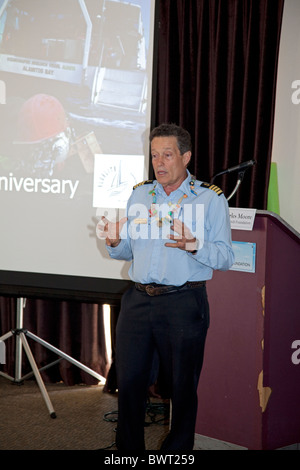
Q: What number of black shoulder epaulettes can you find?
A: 2